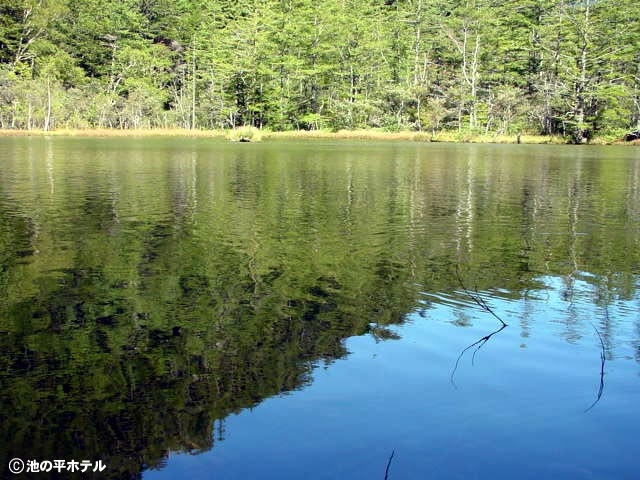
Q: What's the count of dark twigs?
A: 3